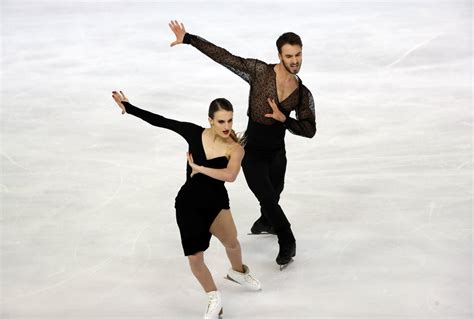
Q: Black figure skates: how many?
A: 2